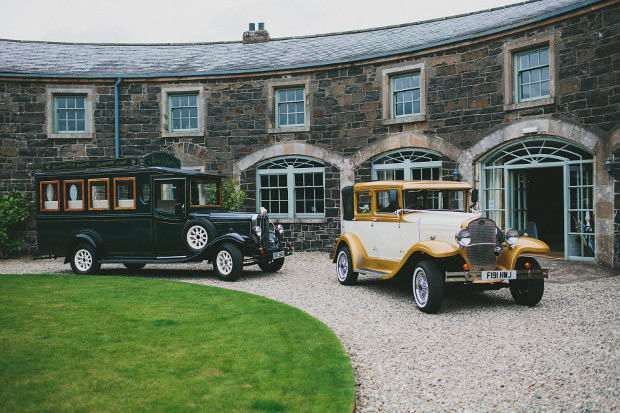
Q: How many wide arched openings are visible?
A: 3